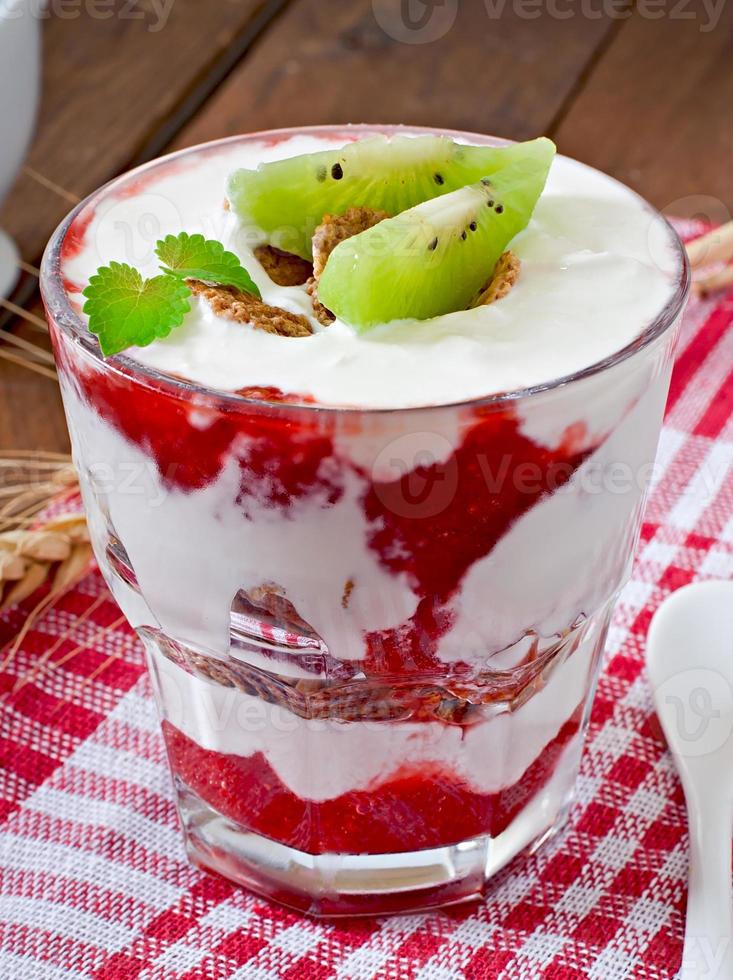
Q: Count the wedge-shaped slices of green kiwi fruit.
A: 2